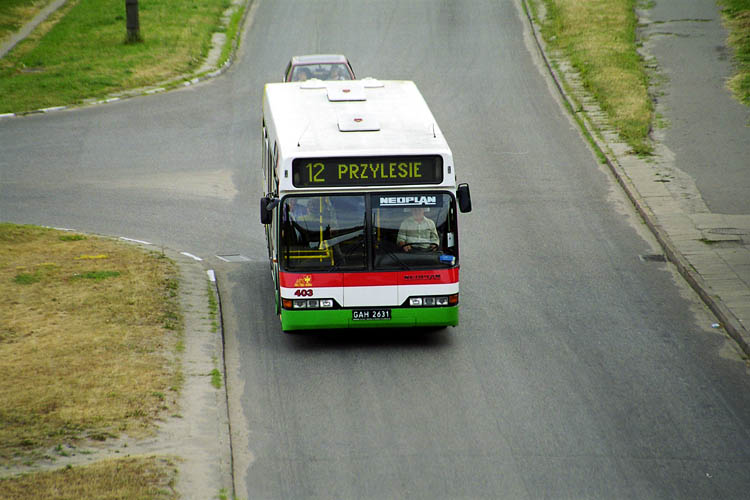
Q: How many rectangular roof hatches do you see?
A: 2